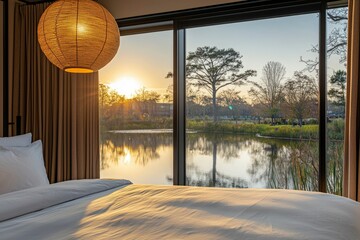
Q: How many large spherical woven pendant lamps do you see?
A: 1